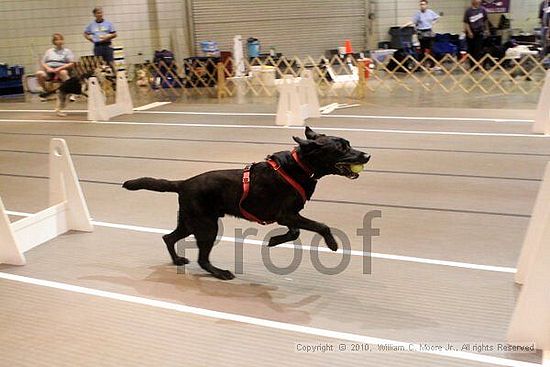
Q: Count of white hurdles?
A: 5